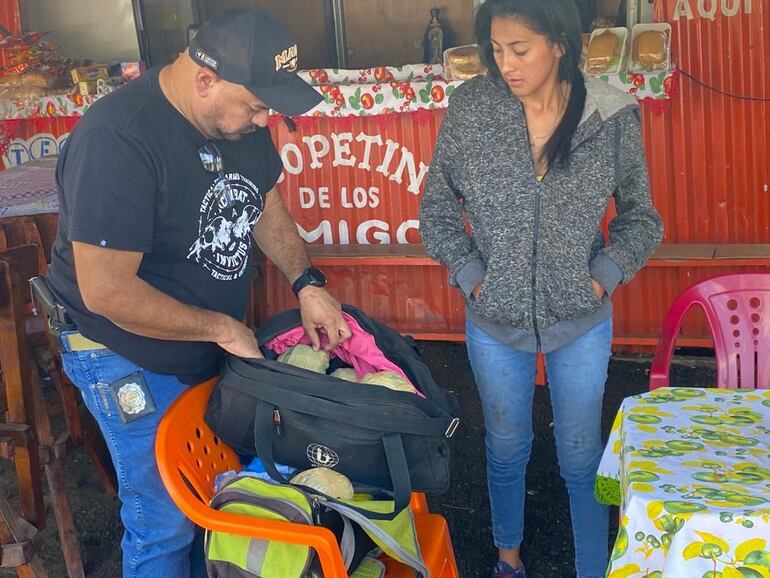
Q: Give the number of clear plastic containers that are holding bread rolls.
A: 3